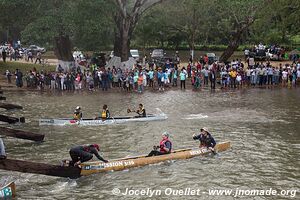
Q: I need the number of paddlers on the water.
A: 6